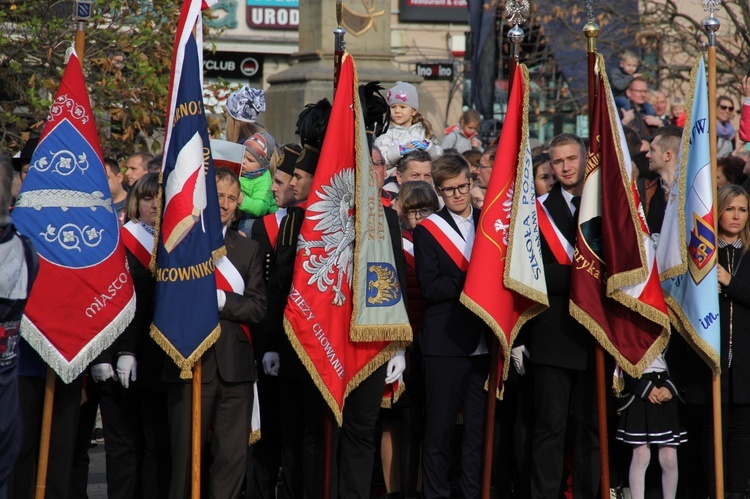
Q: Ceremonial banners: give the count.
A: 6